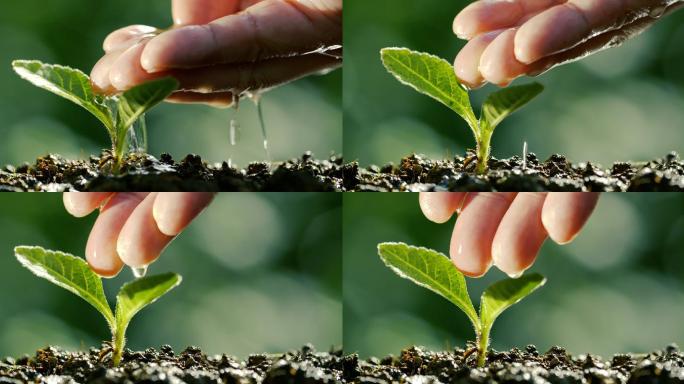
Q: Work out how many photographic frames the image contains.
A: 4